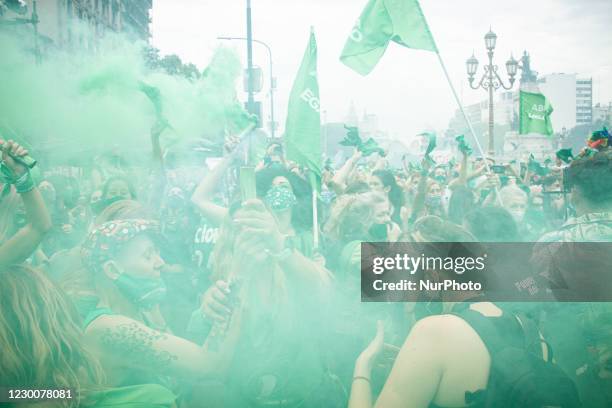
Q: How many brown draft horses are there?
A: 0